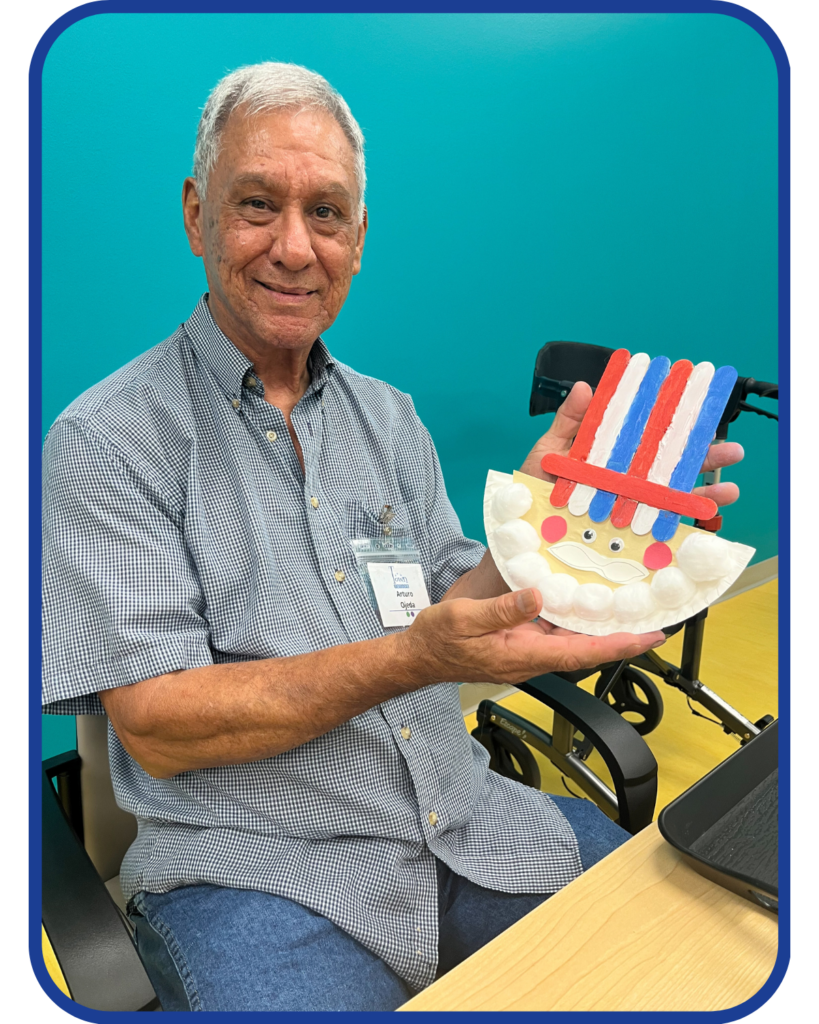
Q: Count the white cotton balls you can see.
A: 8